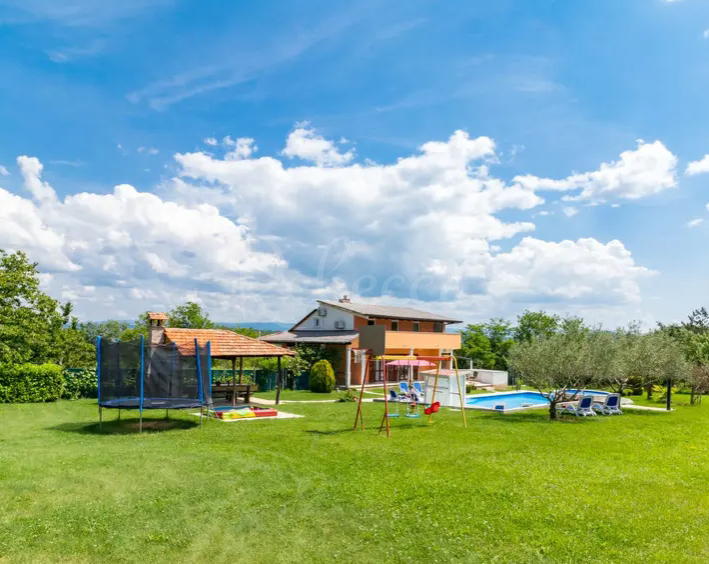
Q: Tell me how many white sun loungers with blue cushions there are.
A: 6